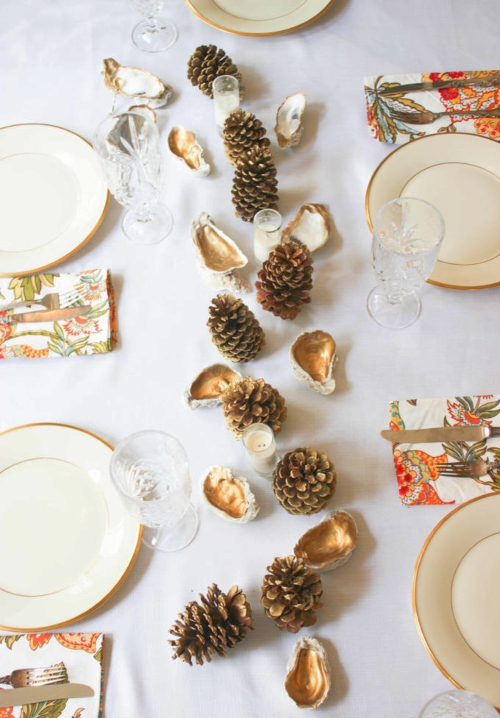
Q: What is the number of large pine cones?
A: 9